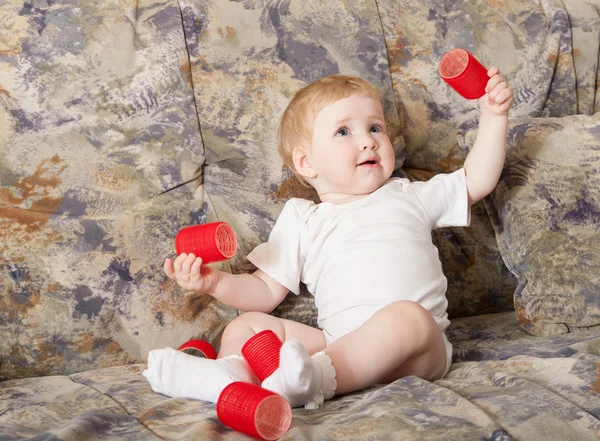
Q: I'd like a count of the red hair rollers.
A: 5